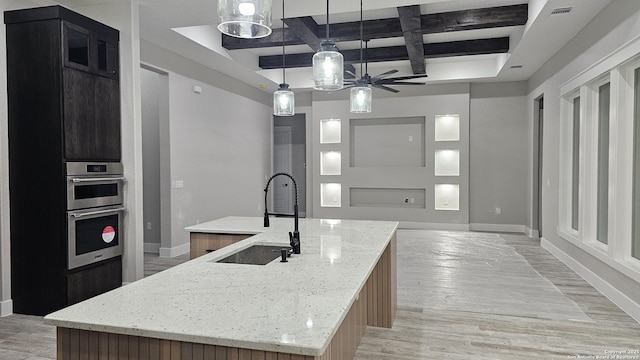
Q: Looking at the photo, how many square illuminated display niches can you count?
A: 6